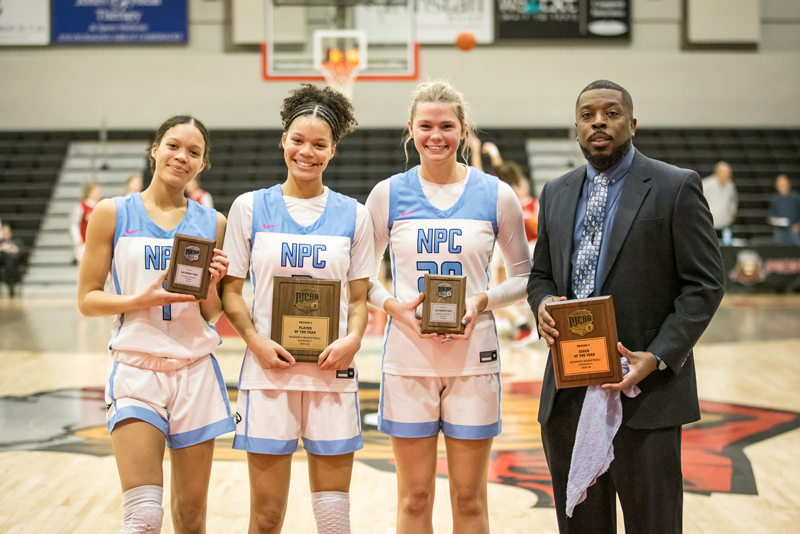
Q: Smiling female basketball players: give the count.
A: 3